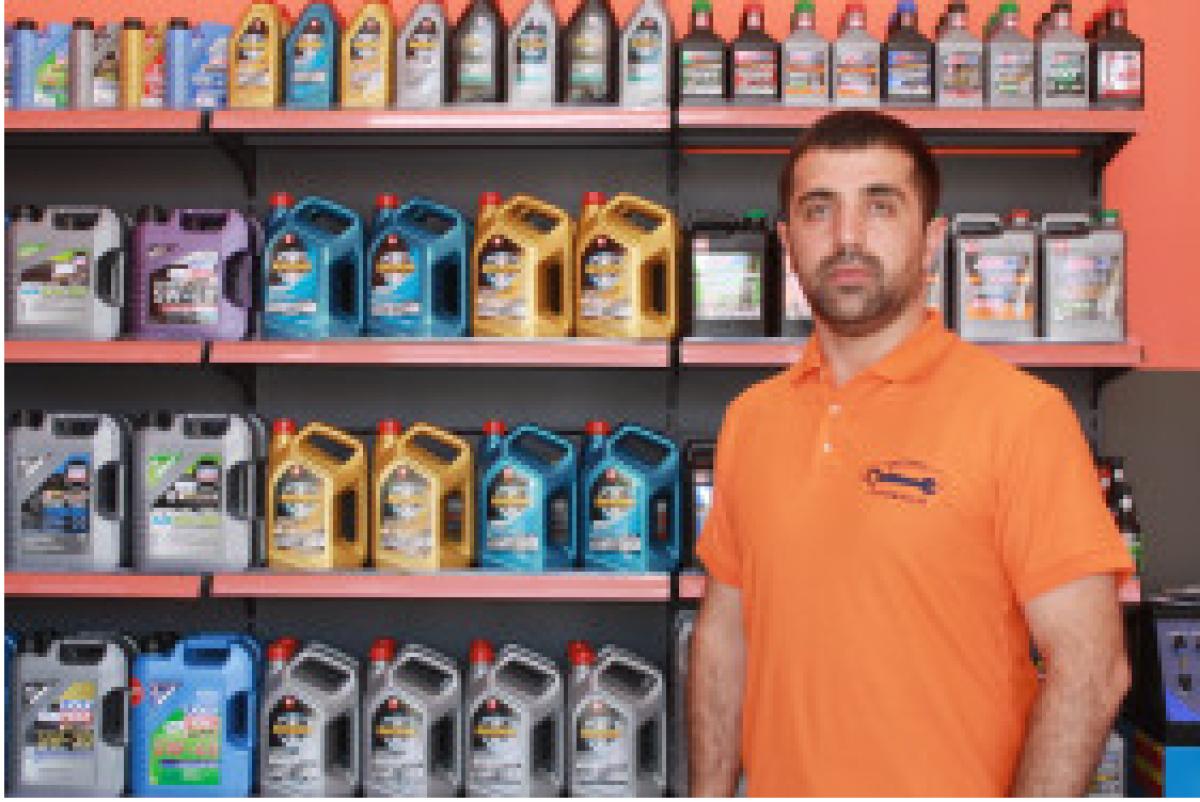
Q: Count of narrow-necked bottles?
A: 9